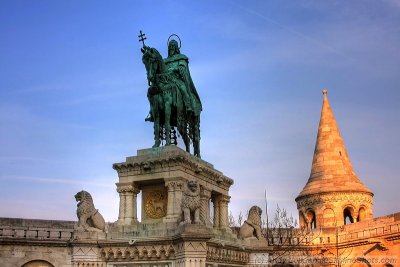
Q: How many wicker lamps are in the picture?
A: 0